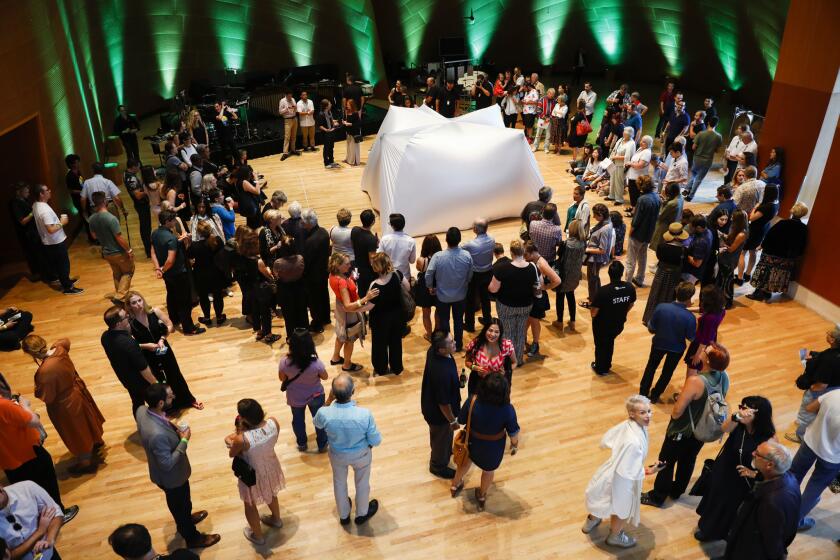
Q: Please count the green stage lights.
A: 15